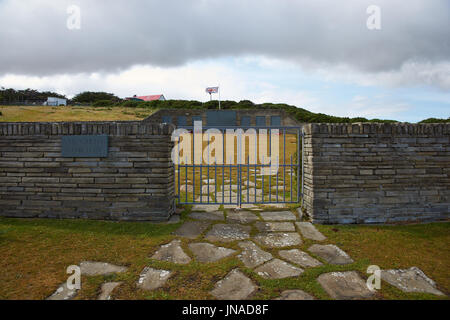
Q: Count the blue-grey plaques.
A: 8